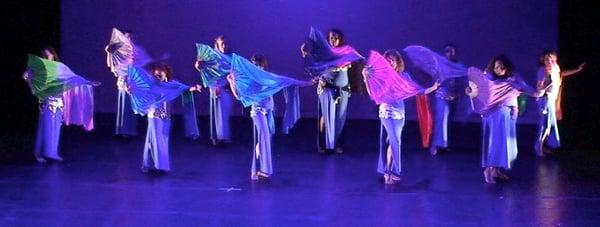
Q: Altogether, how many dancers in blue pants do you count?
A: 10